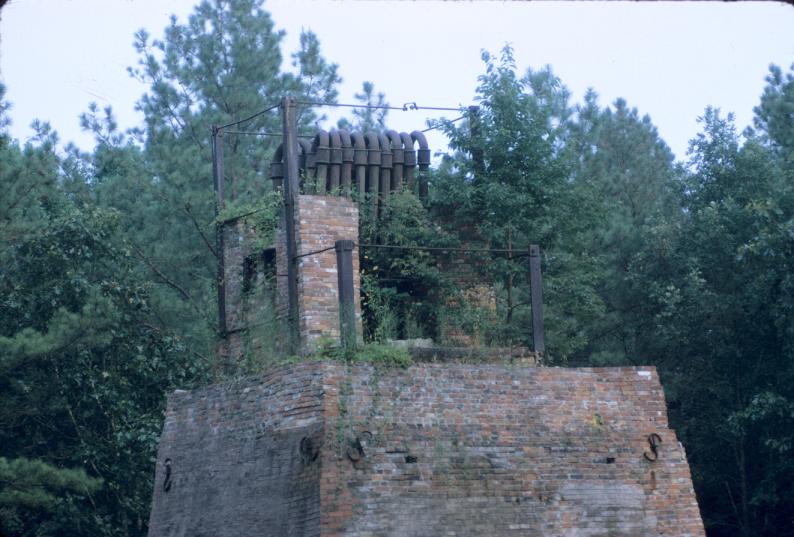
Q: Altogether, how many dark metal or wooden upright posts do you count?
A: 5